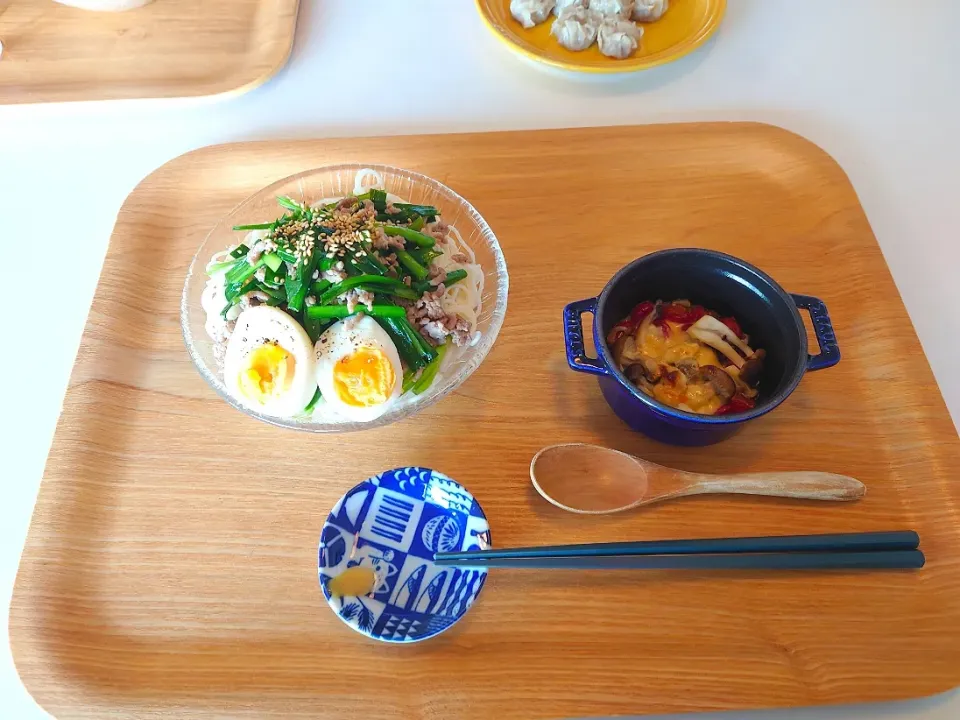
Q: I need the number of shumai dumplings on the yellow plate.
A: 6